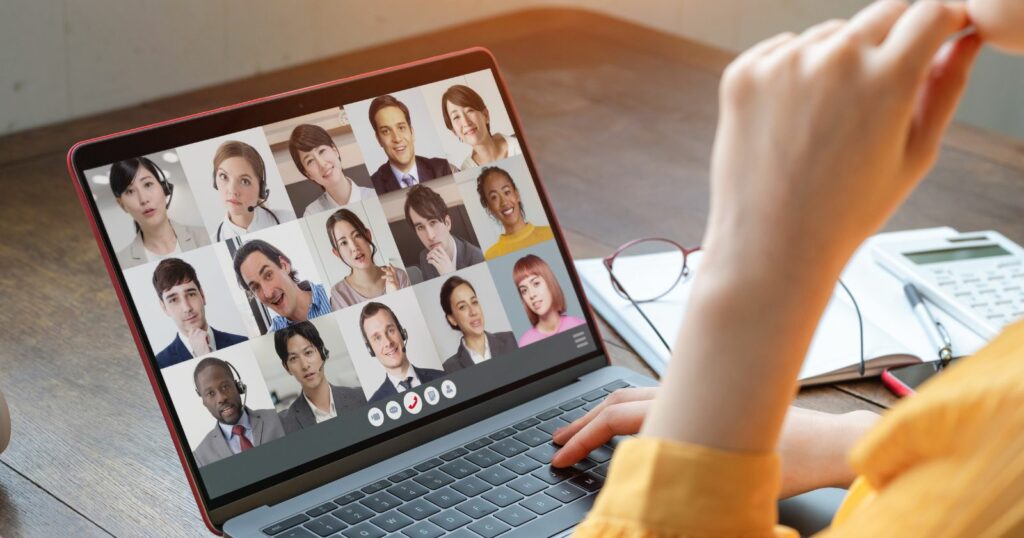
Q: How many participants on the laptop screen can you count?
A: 15